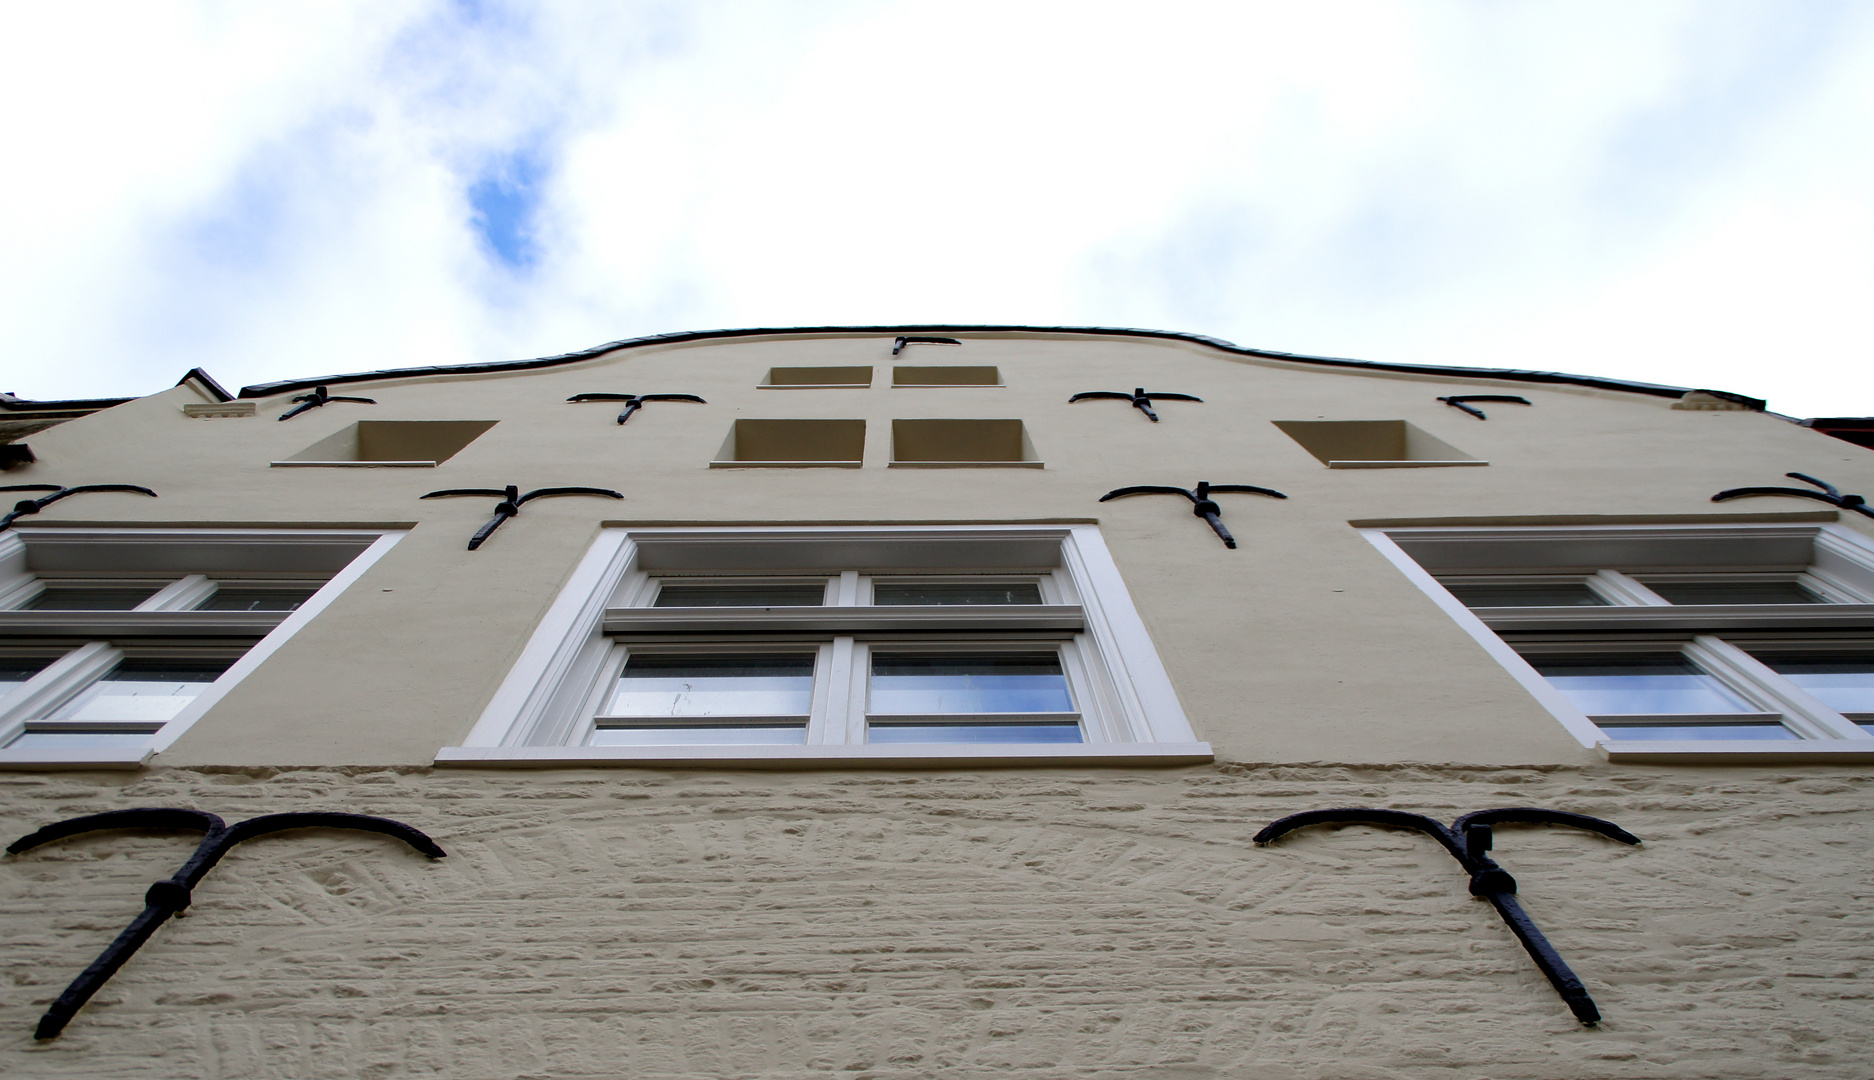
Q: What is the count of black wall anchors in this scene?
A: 11